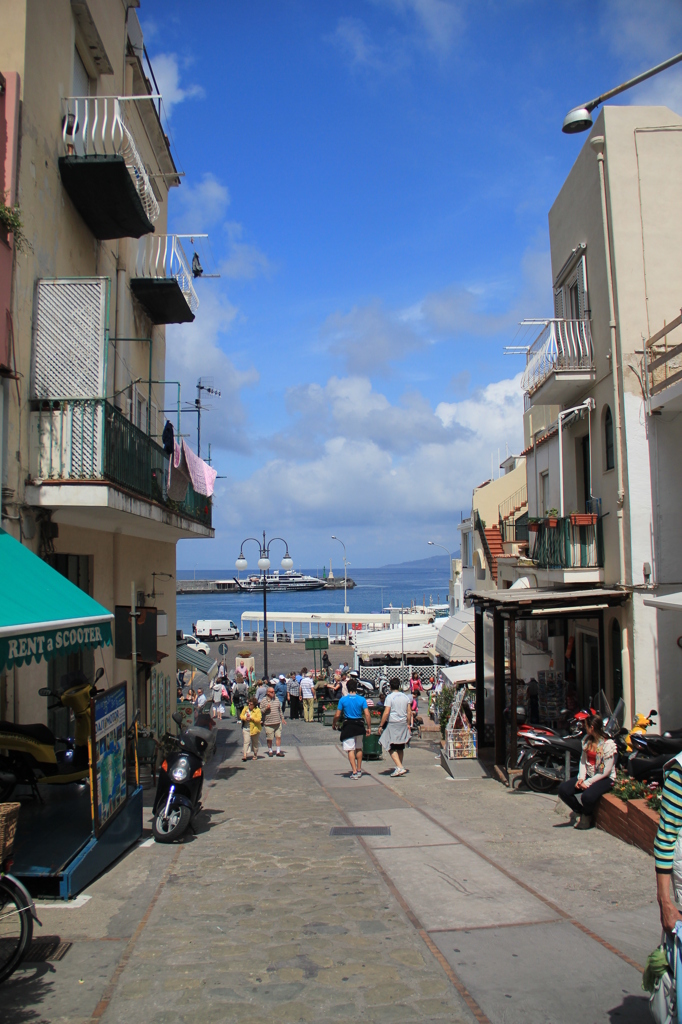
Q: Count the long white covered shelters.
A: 1